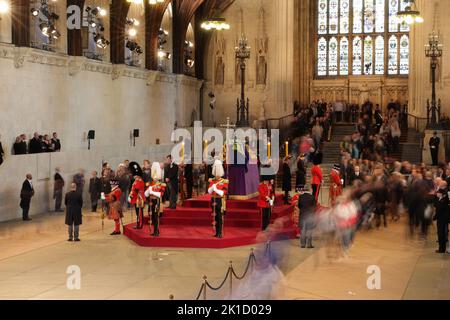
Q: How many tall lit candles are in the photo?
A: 4